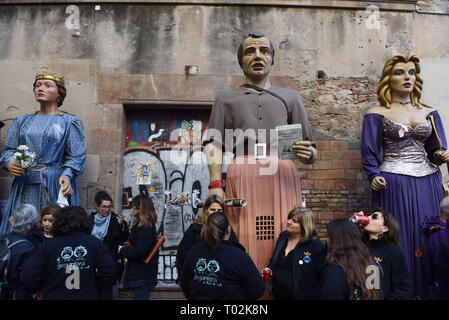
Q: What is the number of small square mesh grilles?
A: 1